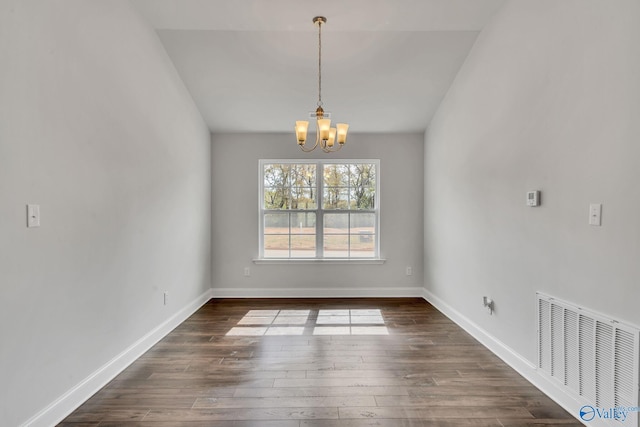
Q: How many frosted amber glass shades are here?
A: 5